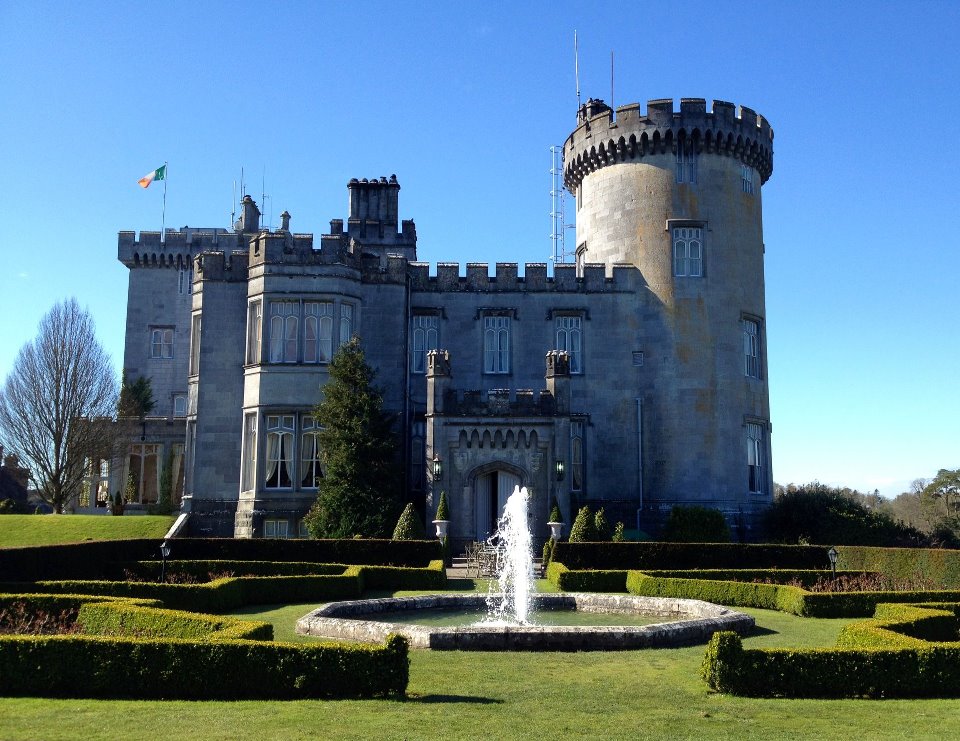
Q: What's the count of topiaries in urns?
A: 2